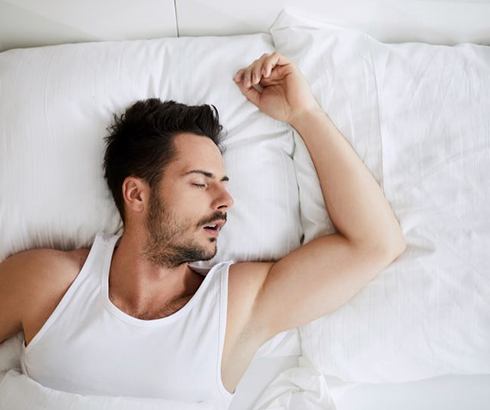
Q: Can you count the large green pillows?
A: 0